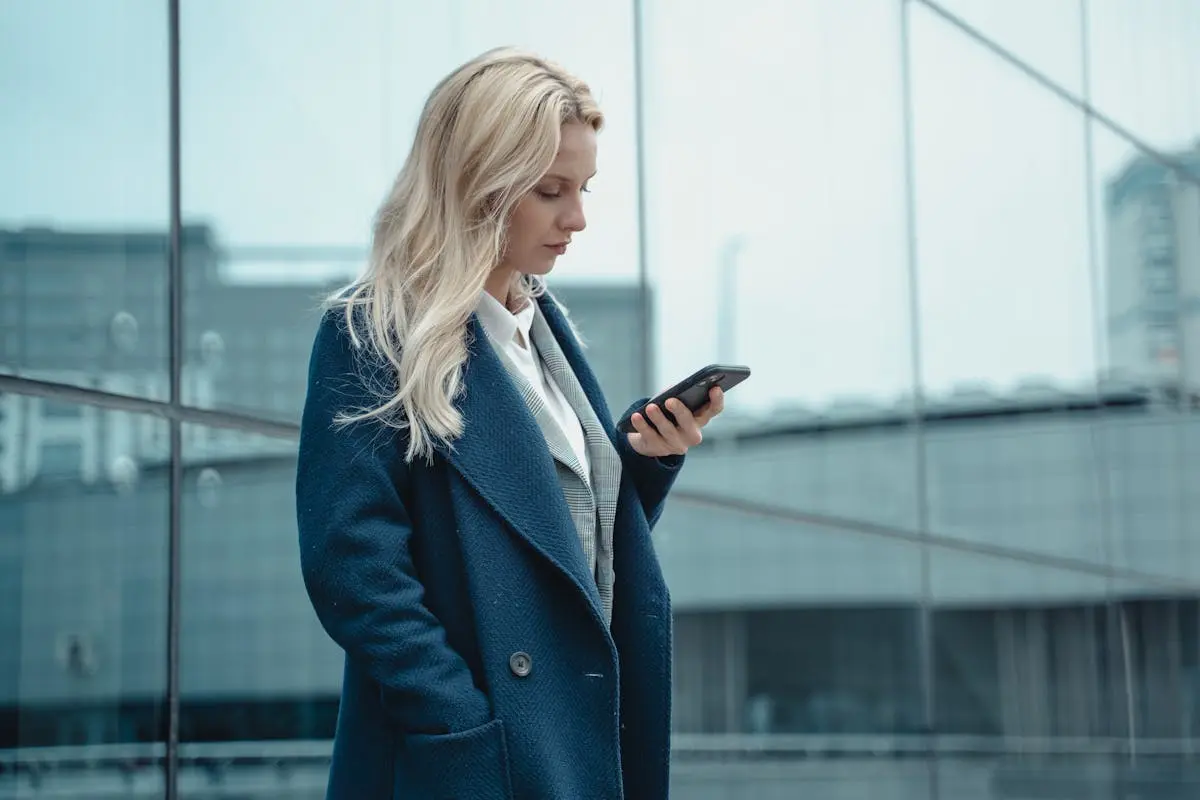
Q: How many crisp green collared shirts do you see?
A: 0